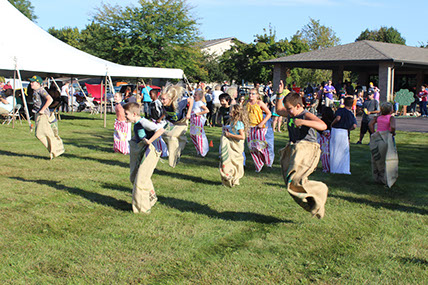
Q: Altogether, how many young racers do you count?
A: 13